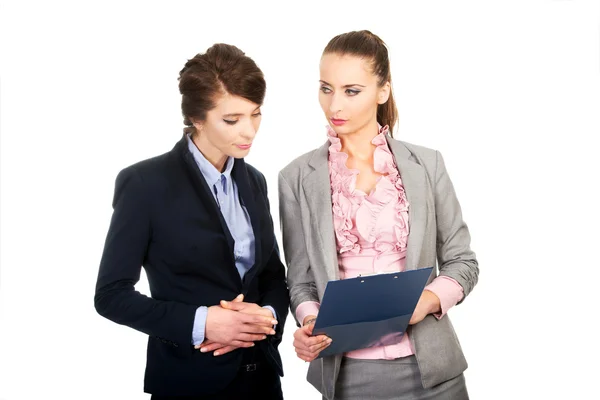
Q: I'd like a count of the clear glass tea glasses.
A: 0